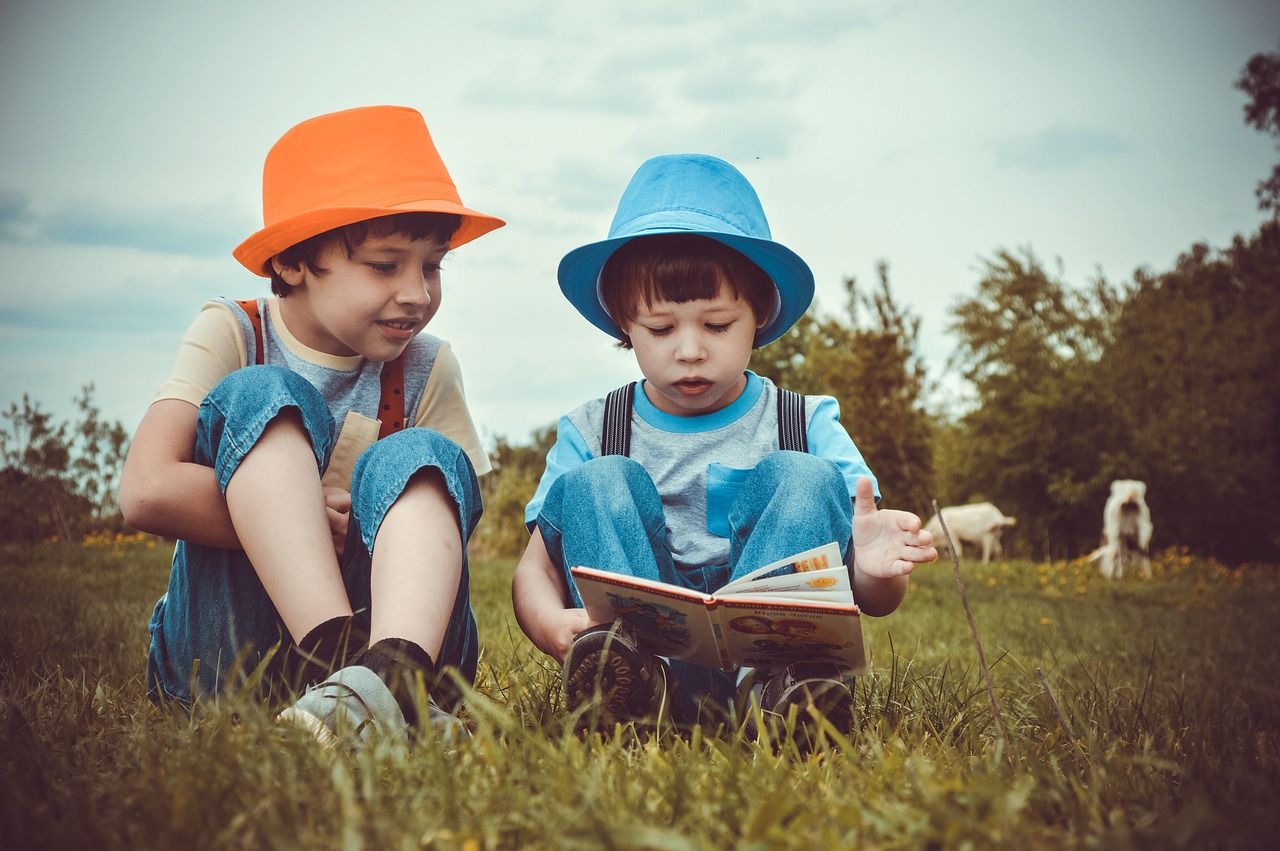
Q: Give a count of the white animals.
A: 2